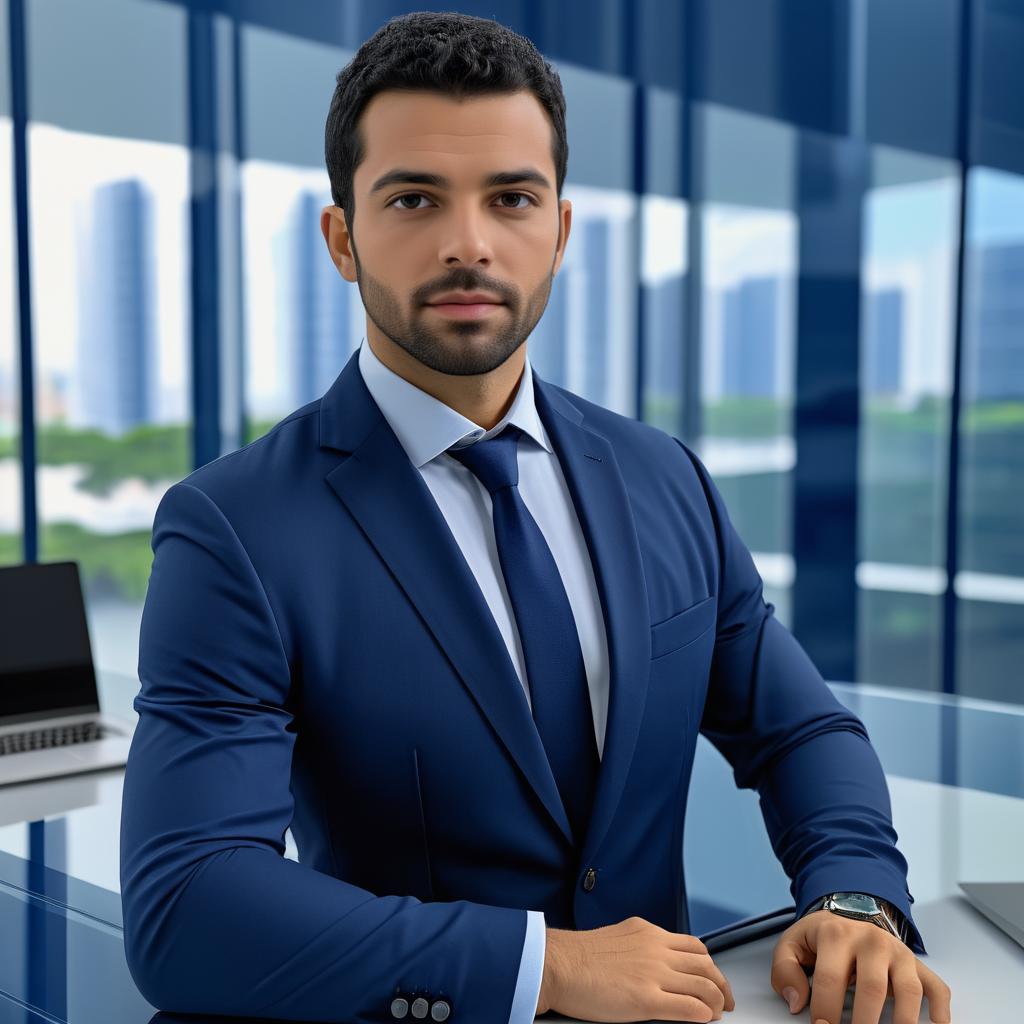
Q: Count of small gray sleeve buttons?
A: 3